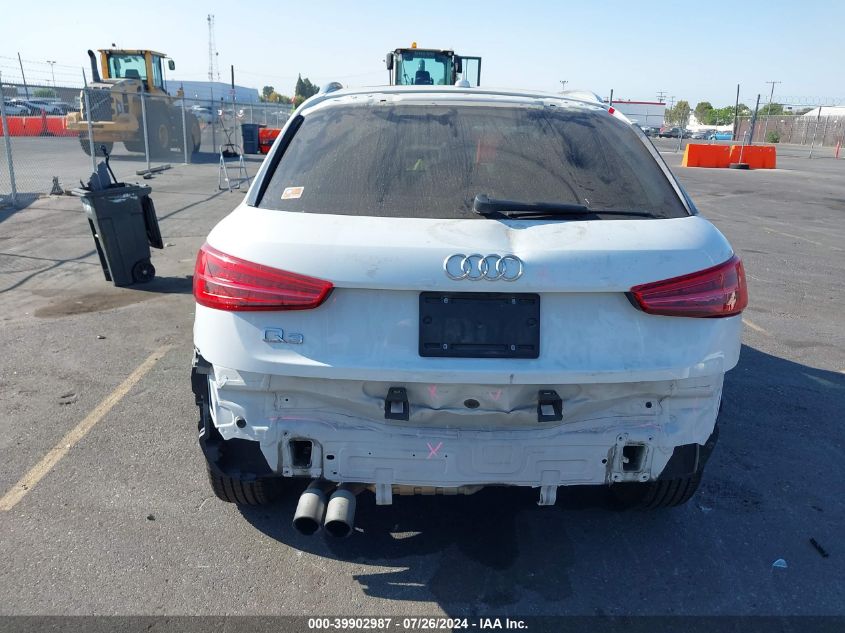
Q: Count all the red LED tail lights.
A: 2